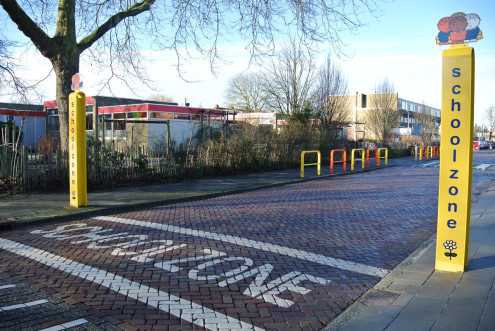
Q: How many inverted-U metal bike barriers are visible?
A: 9